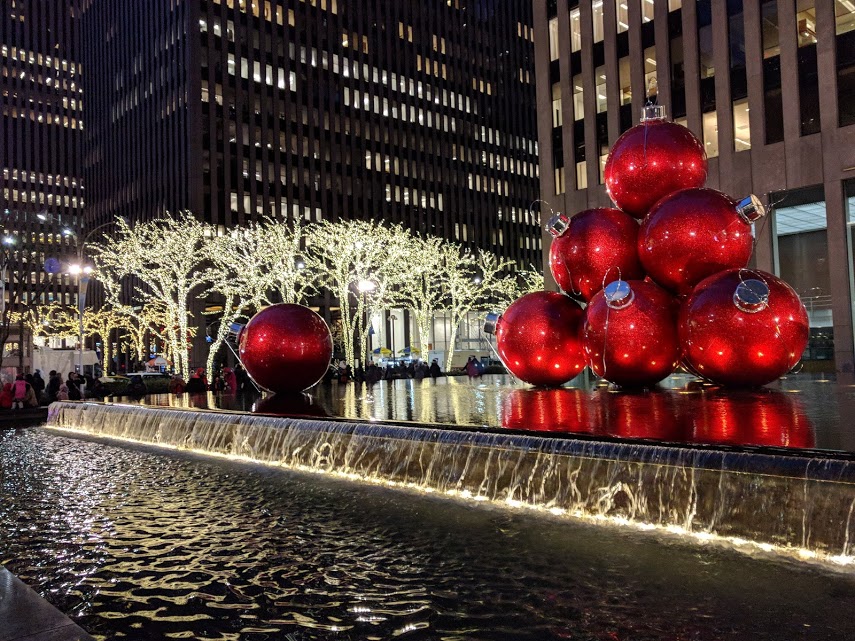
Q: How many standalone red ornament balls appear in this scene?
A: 1